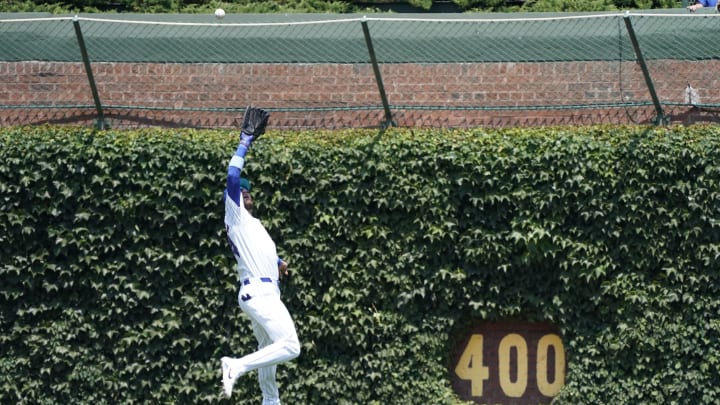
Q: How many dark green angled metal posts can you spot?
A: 3